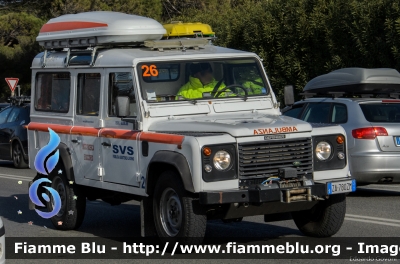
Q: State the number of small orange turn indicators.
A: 2